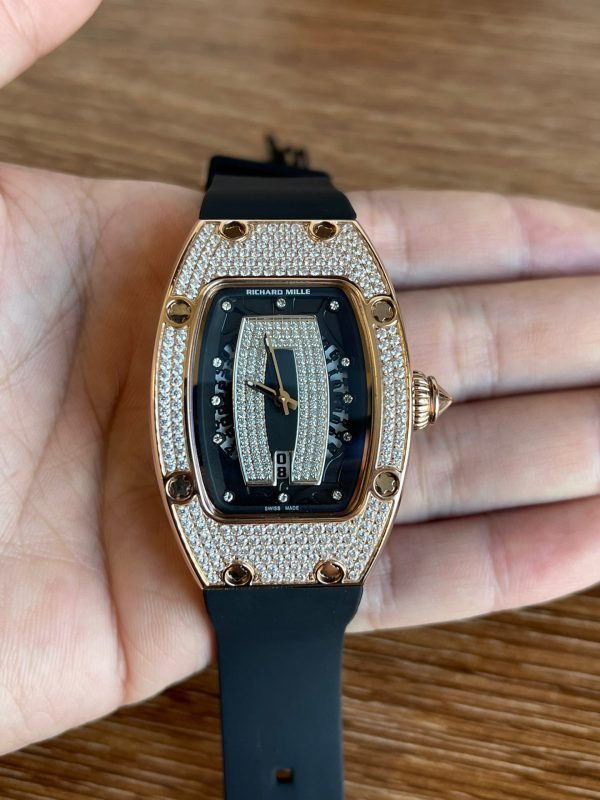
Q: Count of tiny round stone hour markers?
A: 12